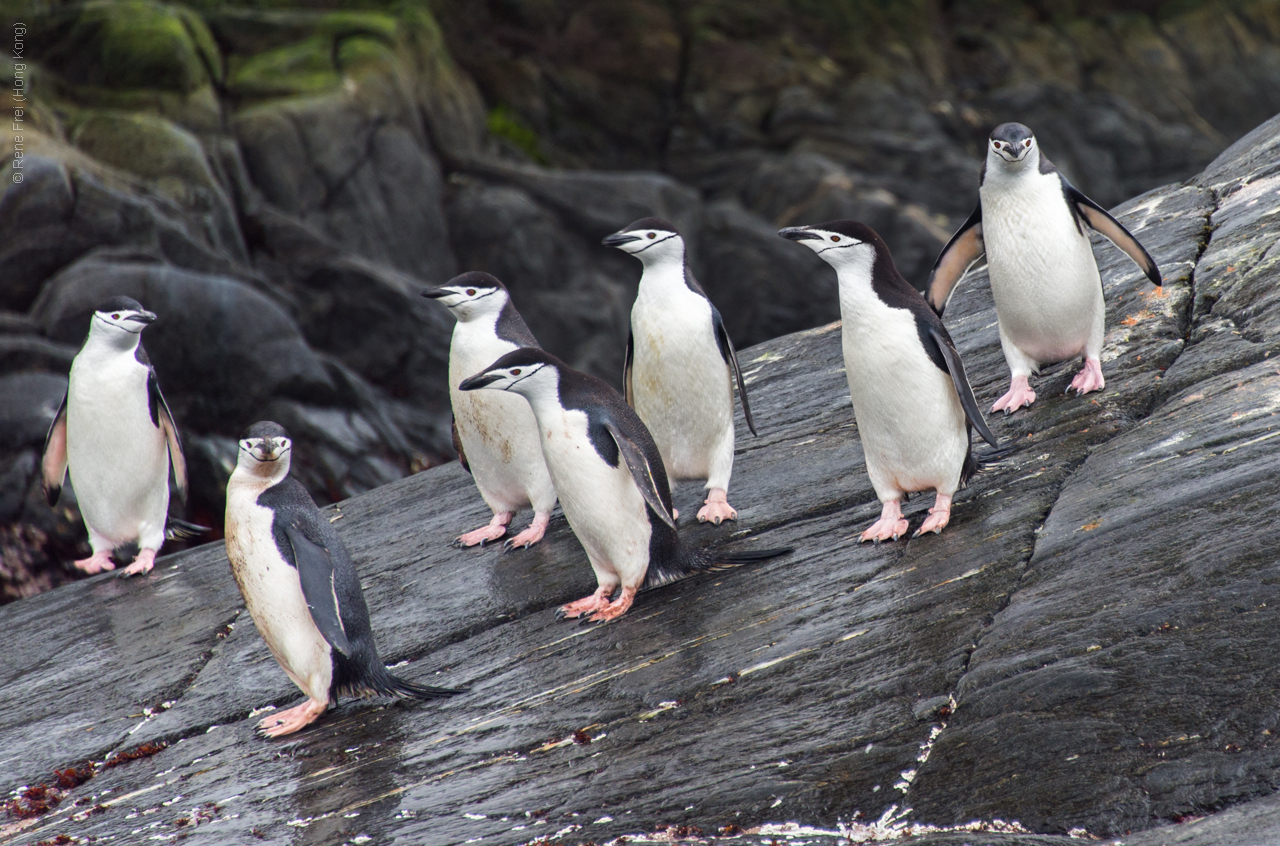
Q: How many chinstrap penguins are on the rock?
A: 7